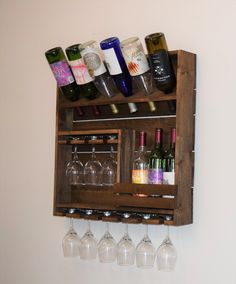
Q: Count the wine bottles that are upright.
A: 3